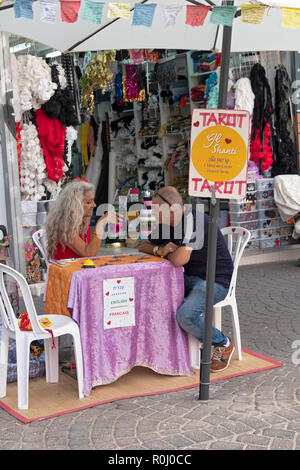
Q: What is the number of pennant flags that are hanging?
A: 11